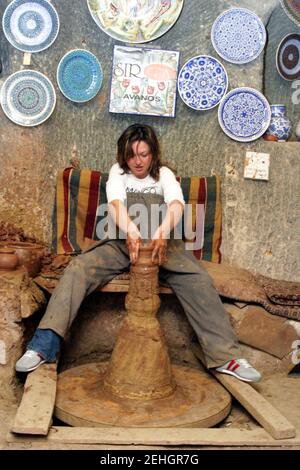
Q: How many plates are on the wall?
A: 9